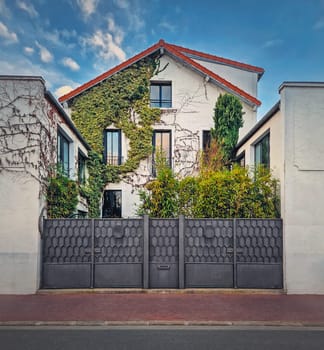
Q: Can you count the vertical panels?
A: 5